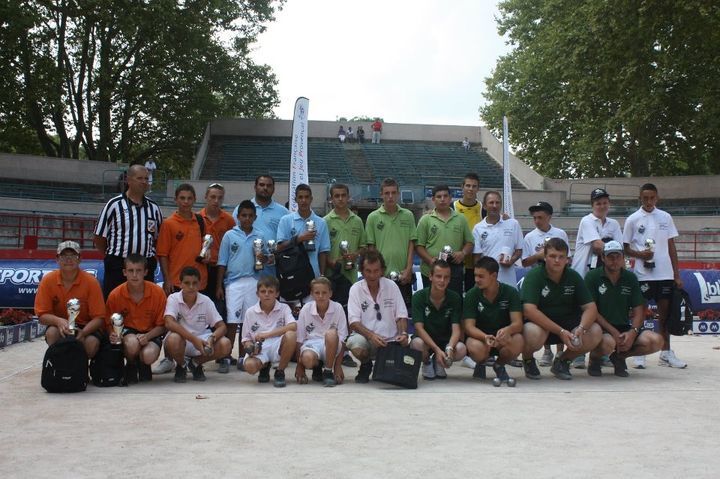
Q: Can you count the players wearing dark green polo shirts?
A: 4